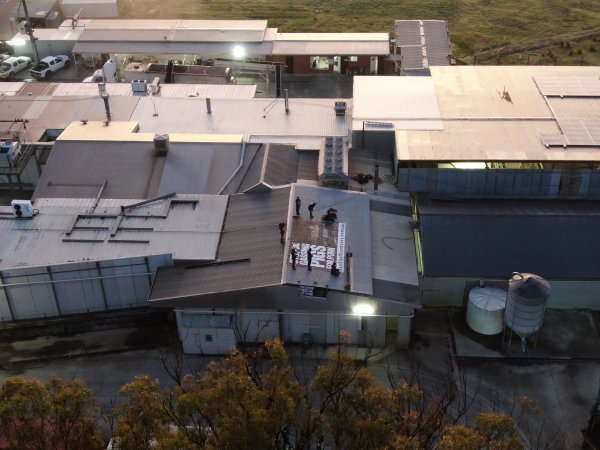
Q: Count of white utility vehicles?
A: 2